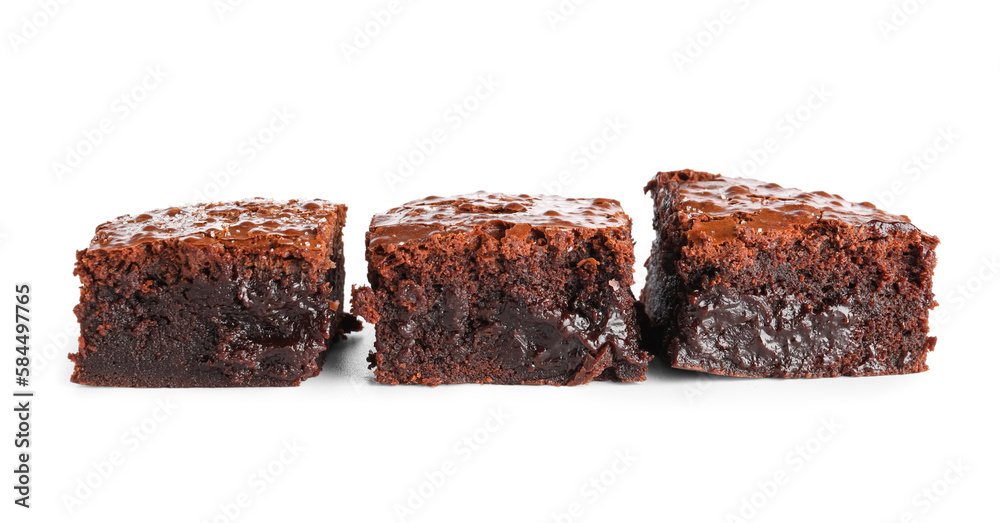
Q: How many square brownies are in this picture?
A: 3